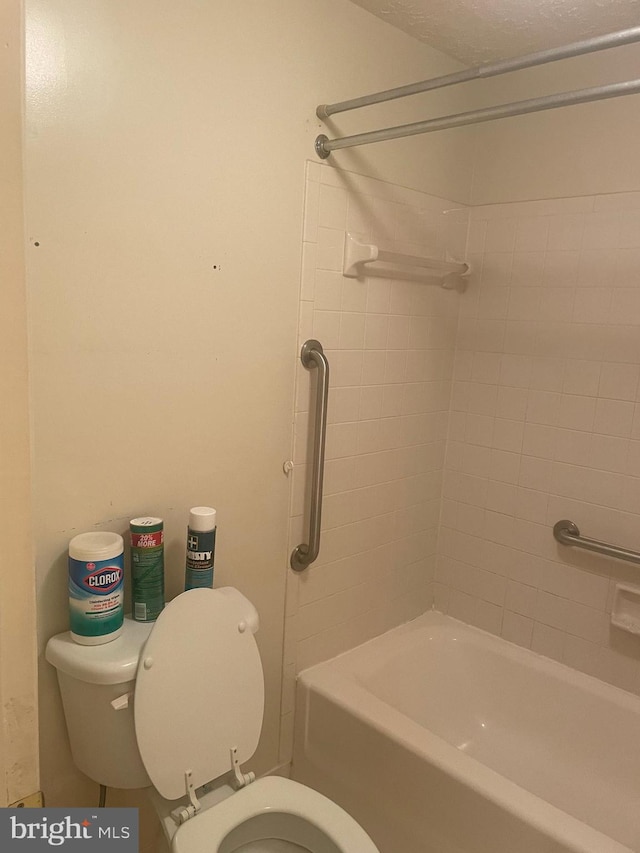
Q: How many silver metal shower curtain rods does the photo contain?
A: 2